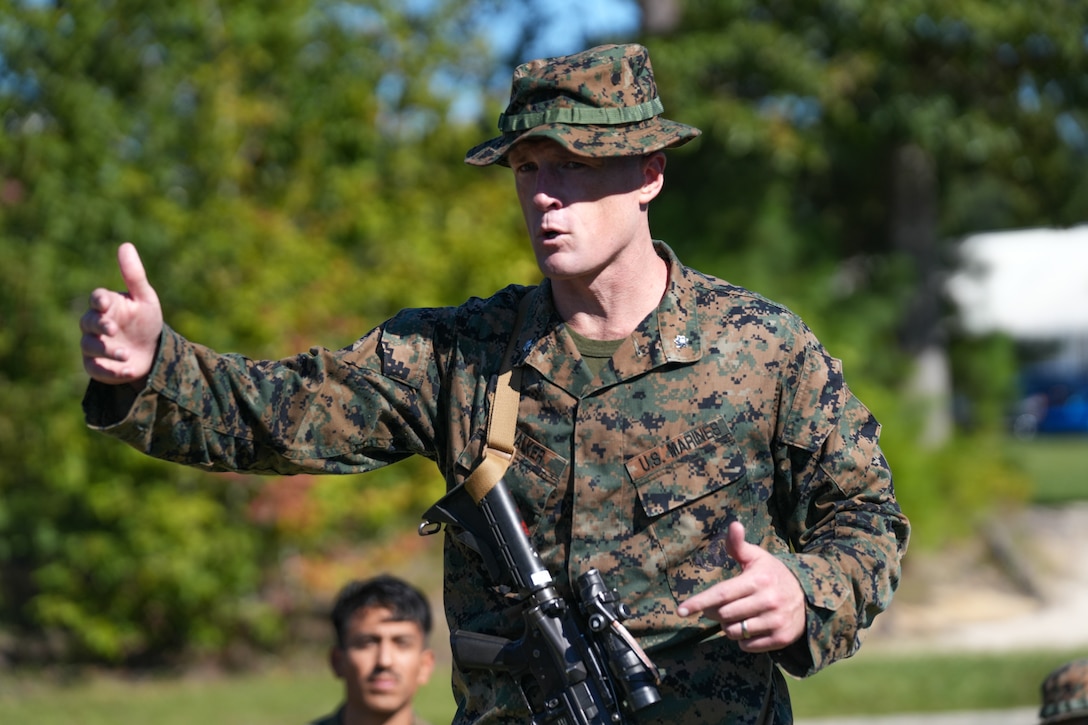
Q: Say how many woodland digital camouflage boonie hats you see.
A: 2